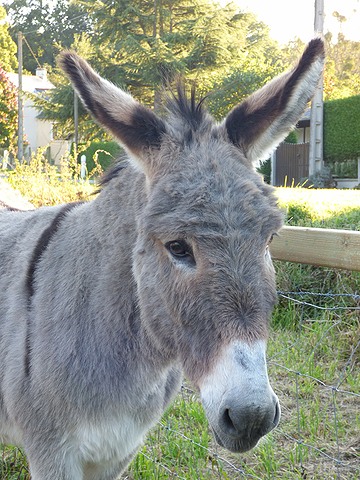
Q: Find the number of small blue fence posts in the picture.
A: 0